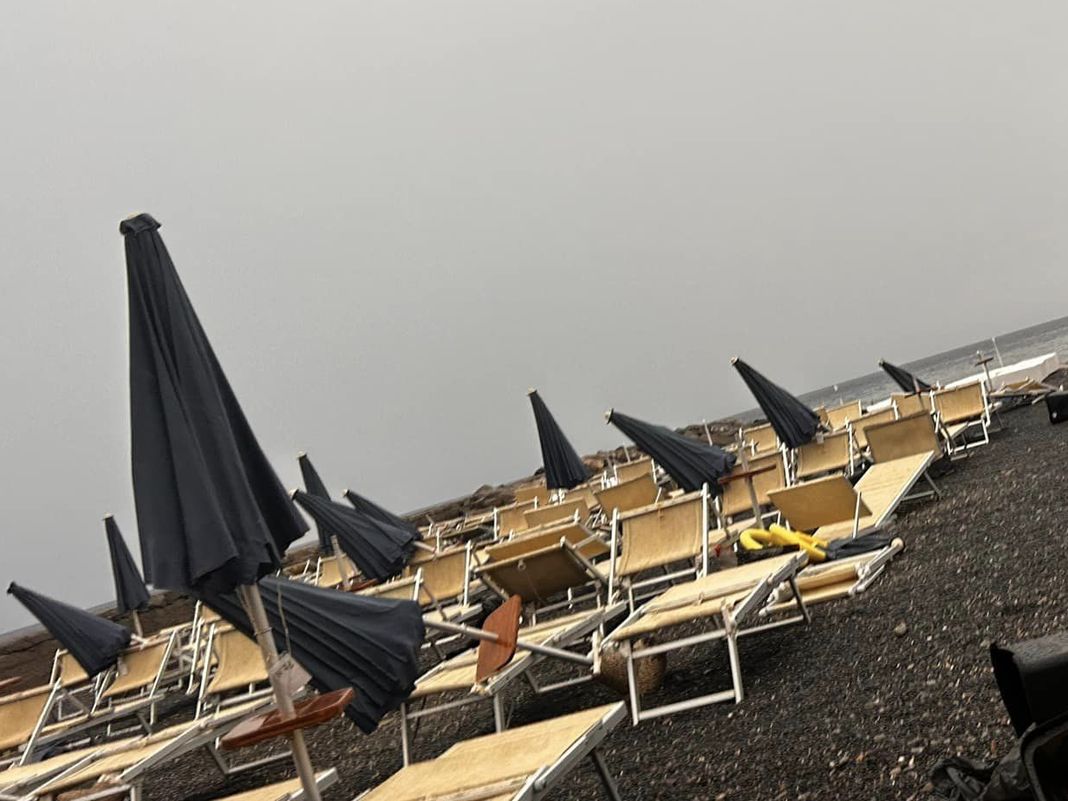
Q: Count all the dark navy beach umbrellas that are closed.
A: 11